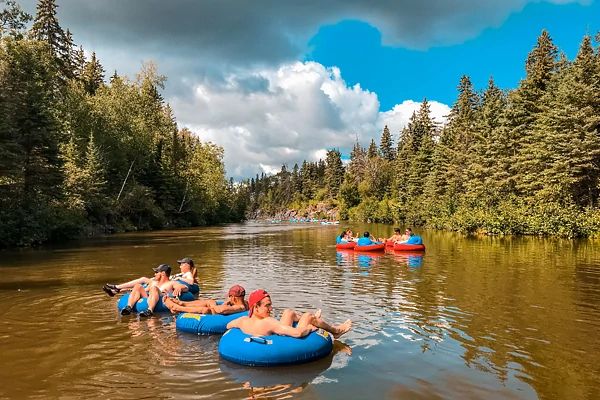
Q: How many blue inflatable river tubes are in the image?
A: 4